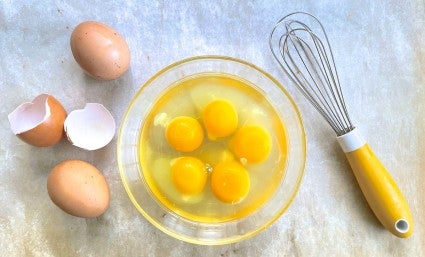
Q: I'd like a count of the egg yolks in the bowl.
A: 5